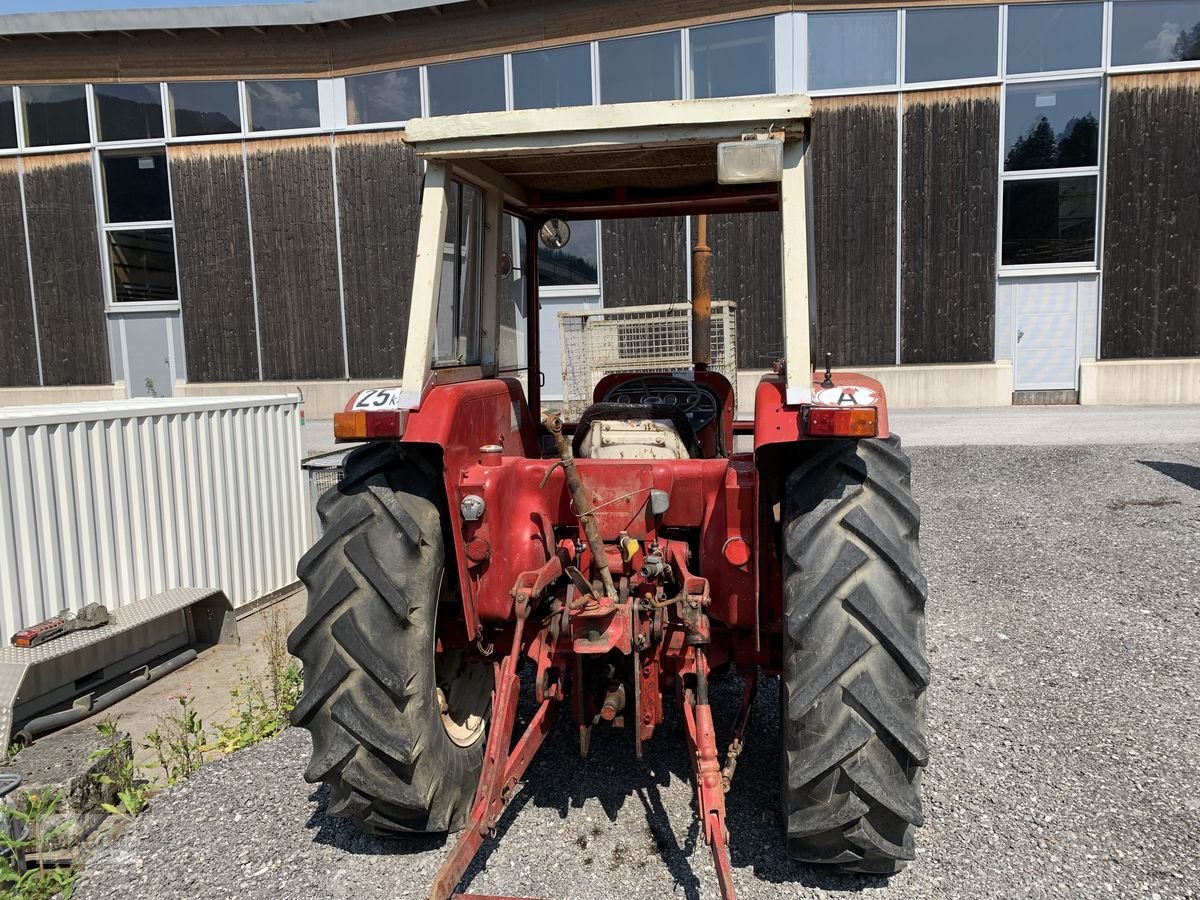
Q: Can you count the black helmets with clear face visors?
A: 0